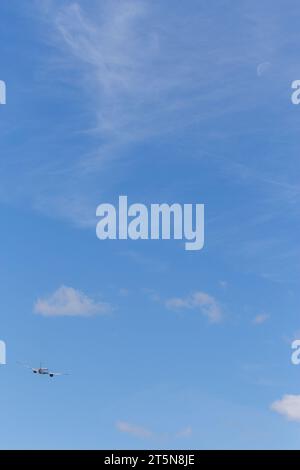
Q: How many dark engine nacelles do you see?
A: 2